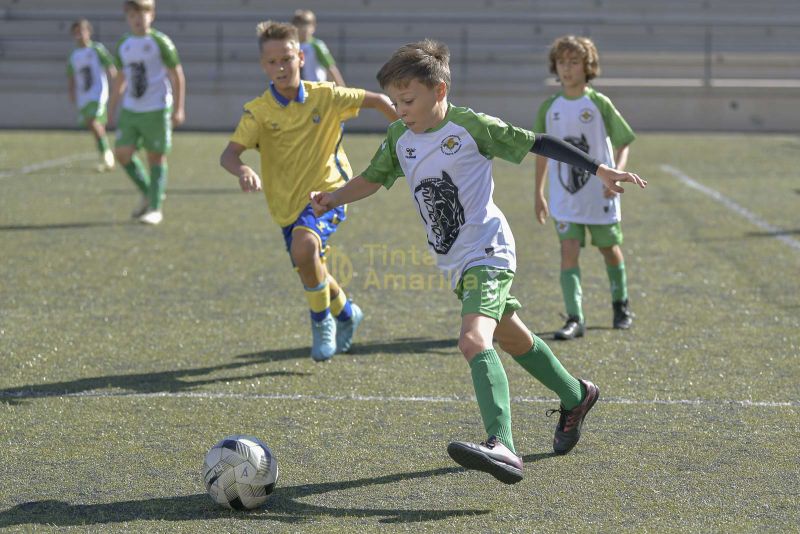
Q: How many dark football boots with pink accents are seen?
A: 2